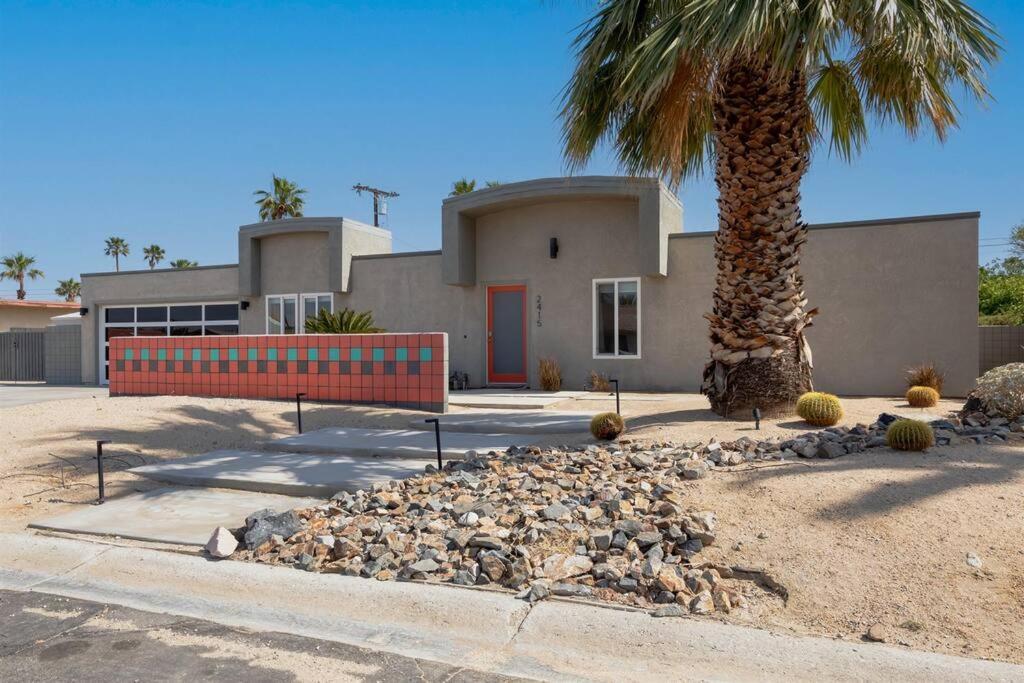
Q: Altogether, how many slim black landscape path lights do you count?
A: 4